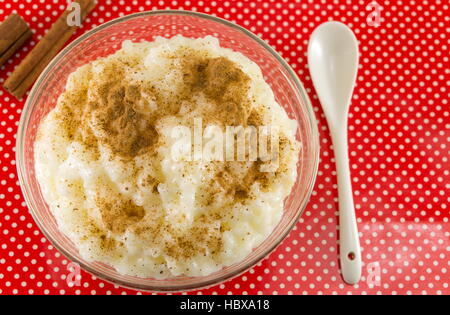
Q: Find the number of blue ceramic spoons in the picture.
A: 0